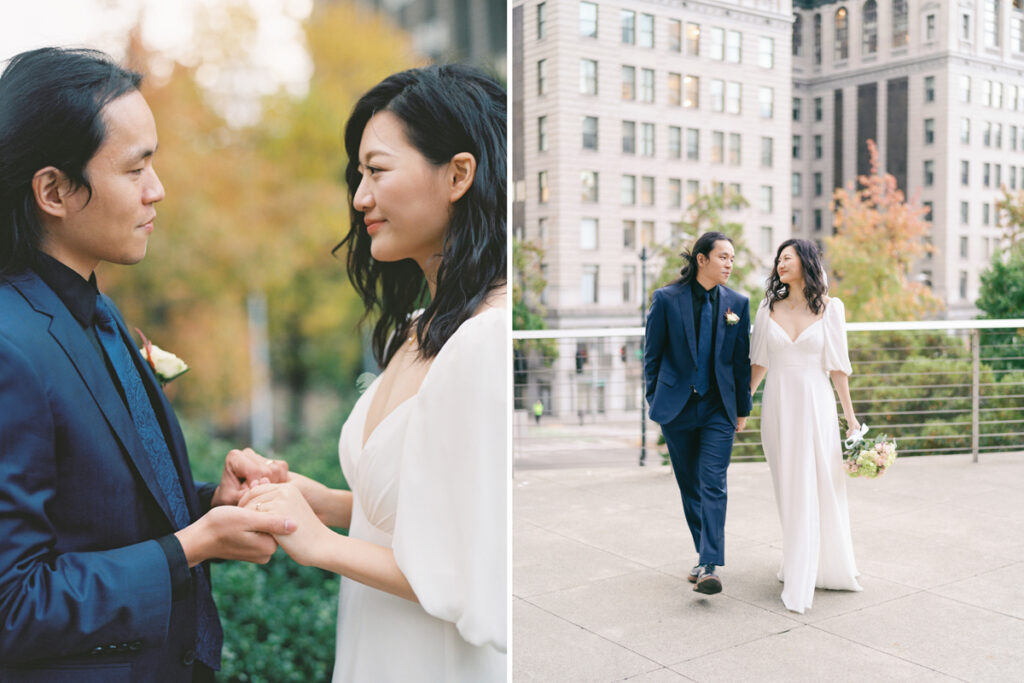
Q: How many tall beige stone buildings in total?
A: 2